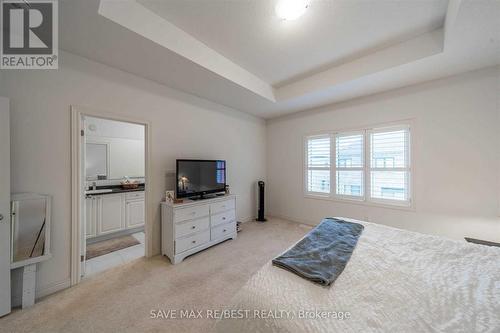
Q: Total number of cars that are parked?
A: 0